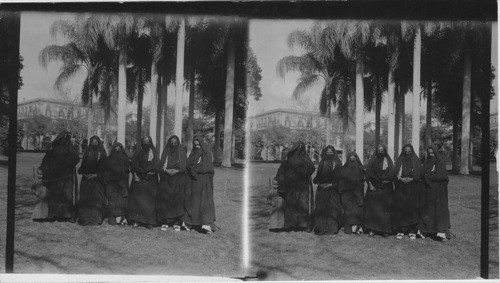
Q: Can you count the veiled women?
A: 6